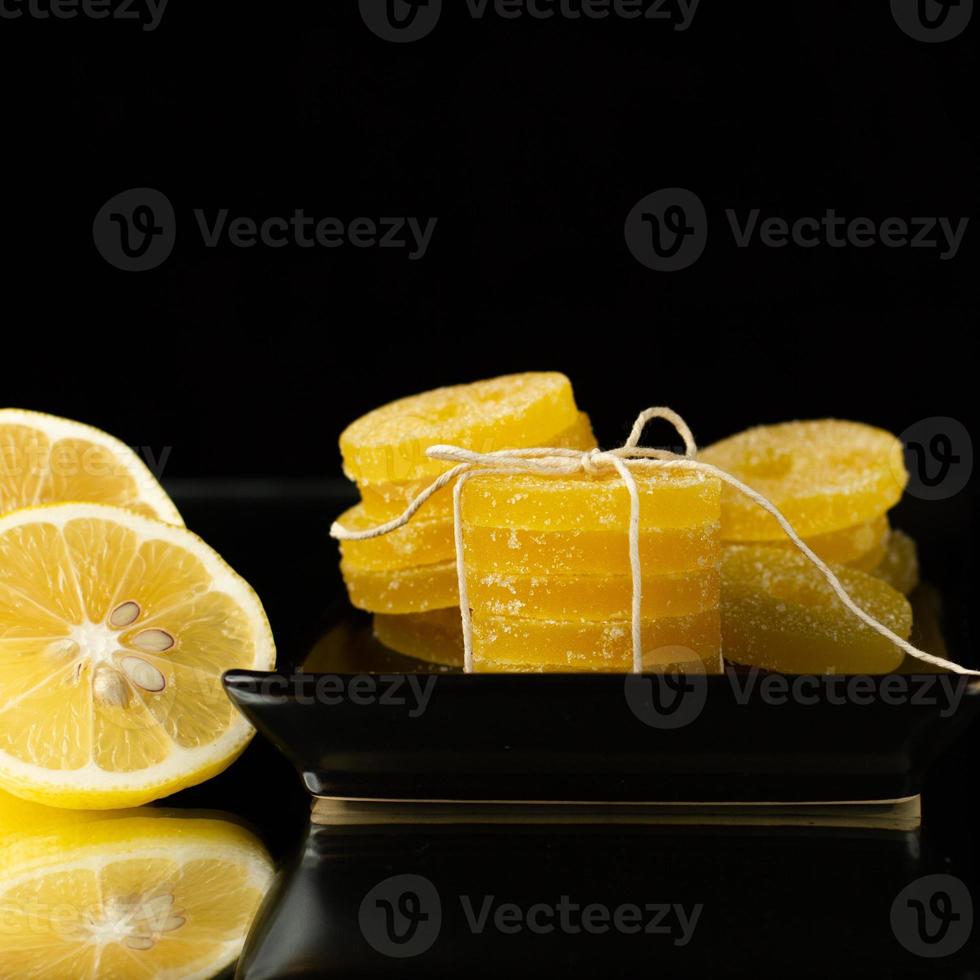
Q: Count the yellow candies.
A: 14